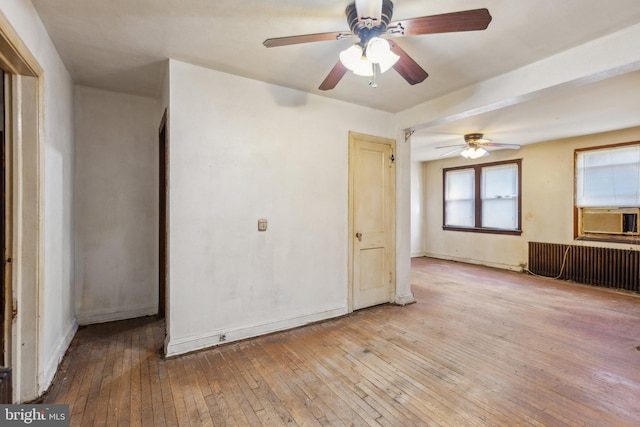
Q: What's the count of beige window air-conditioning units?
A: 1